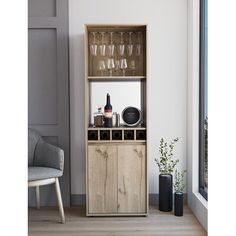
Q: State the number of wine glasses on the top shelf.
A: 11